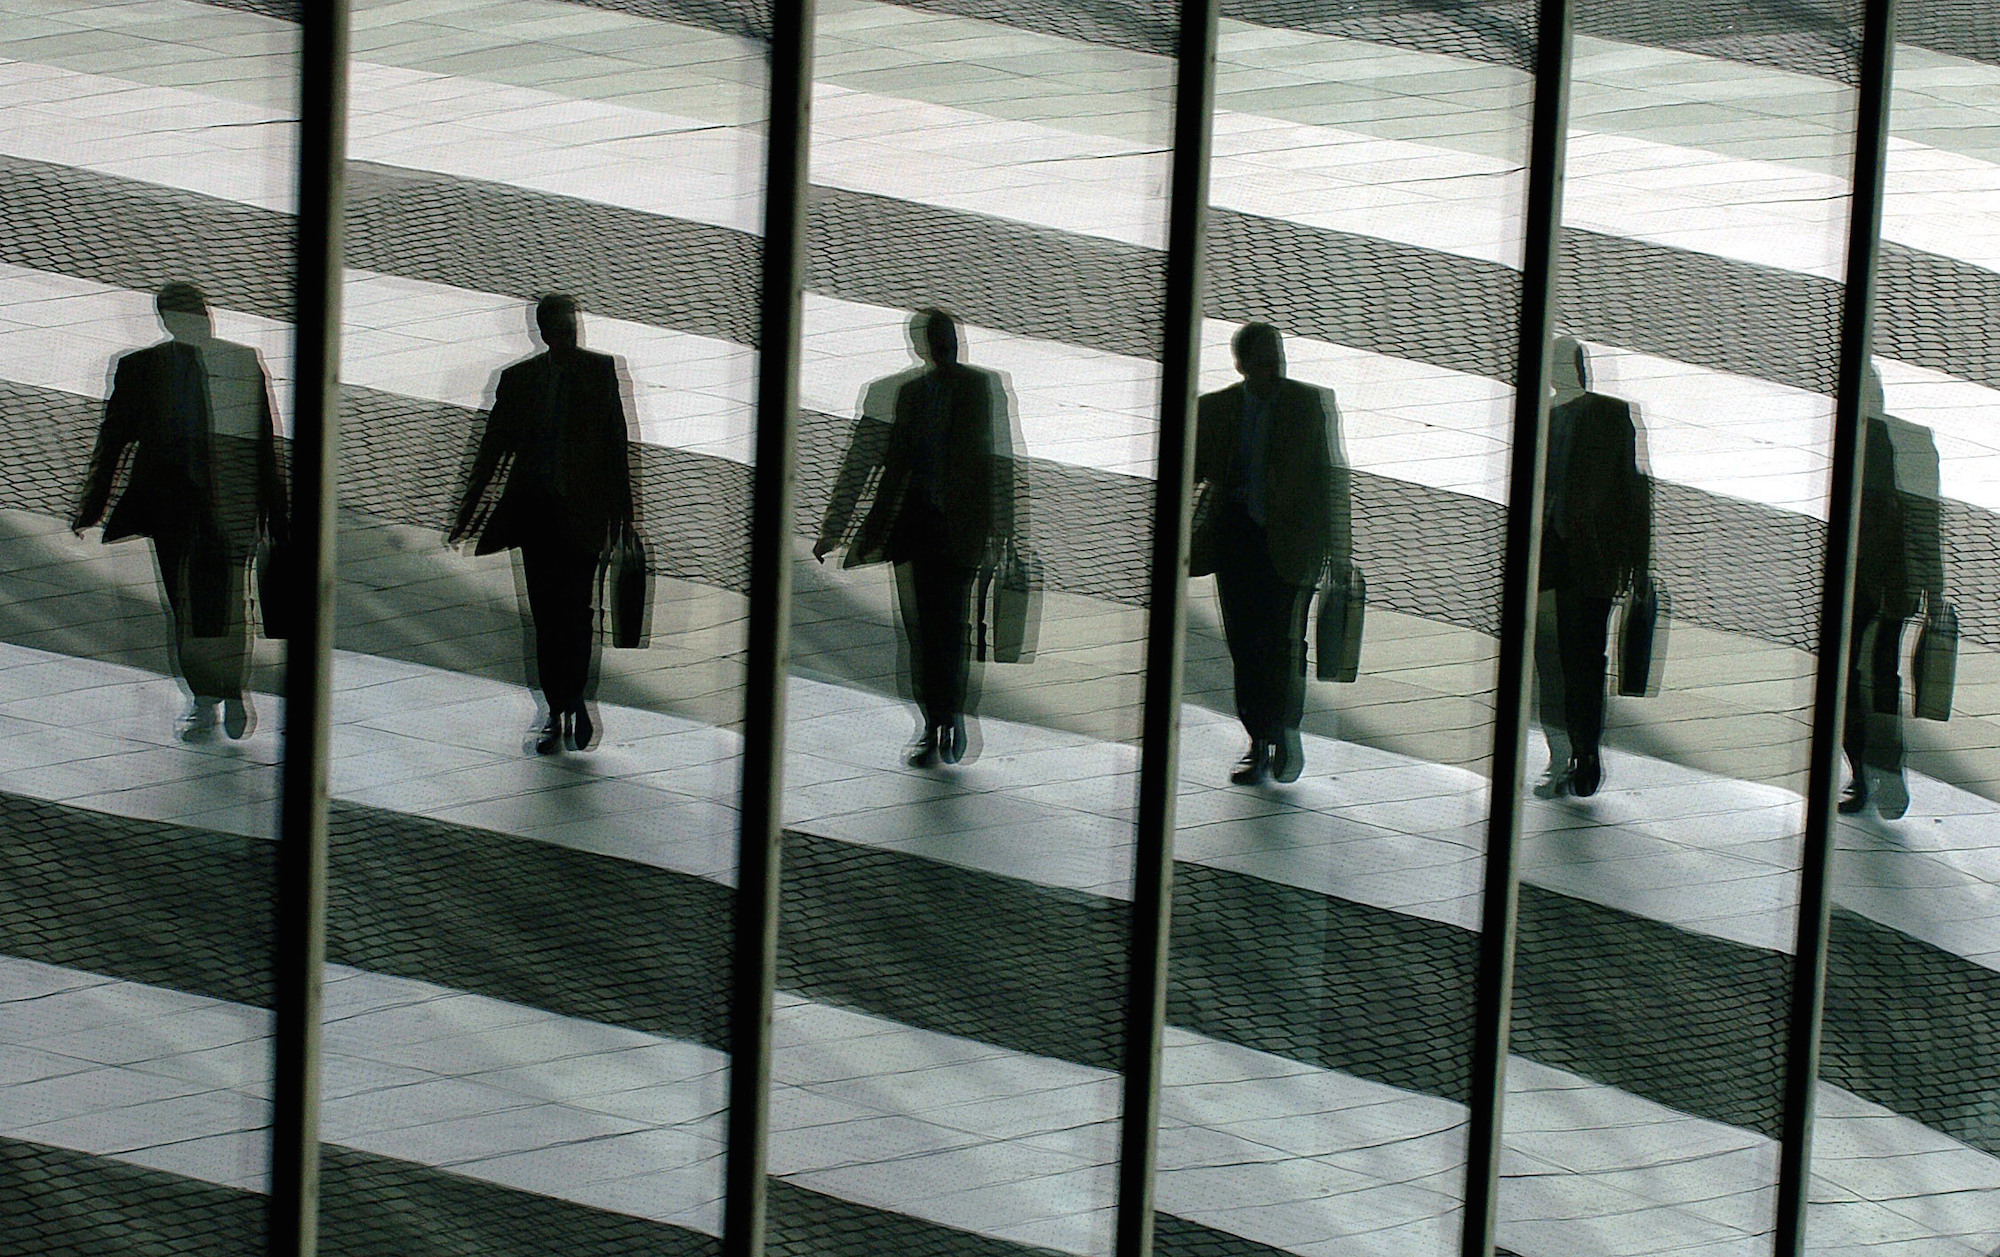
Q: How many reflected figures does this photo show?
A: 6